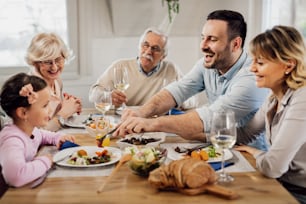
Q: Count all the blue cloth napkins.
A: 3